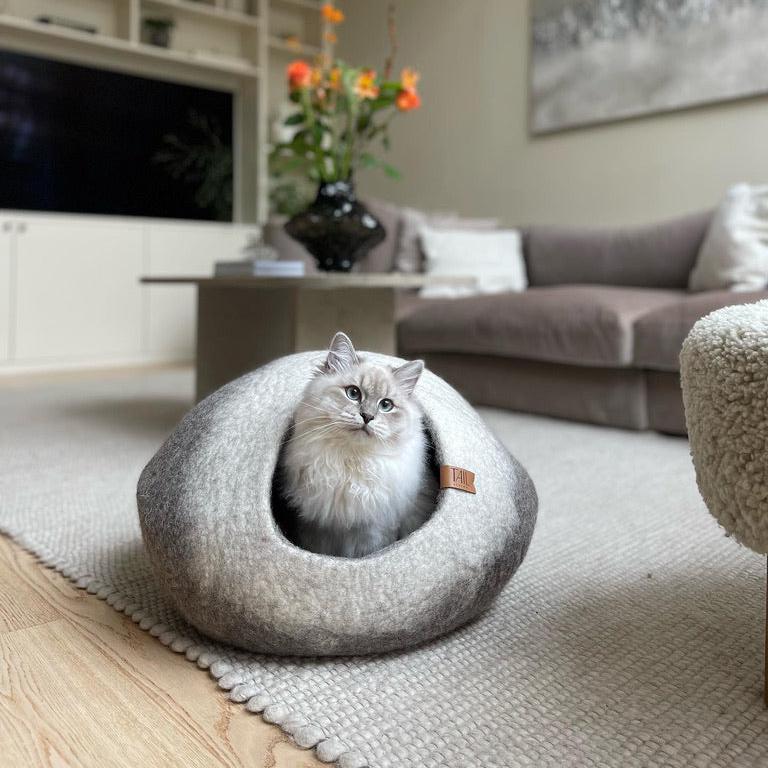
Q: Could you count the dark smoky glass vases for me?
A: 1